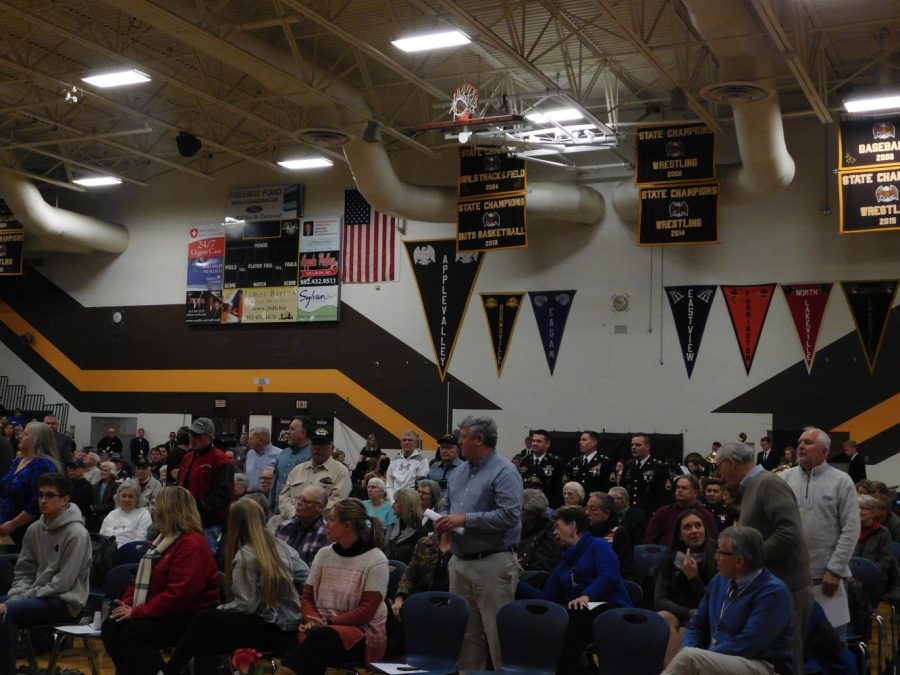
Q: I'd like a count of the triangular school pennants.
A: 7